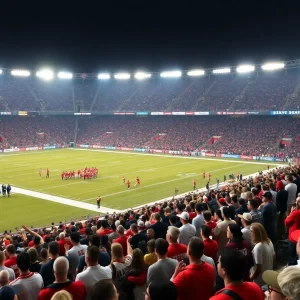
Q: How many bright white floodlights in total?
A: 11